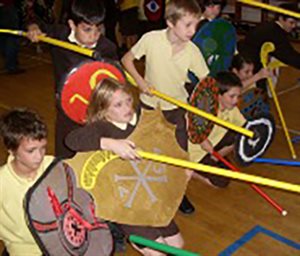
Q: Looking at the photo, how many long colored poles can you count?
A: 8